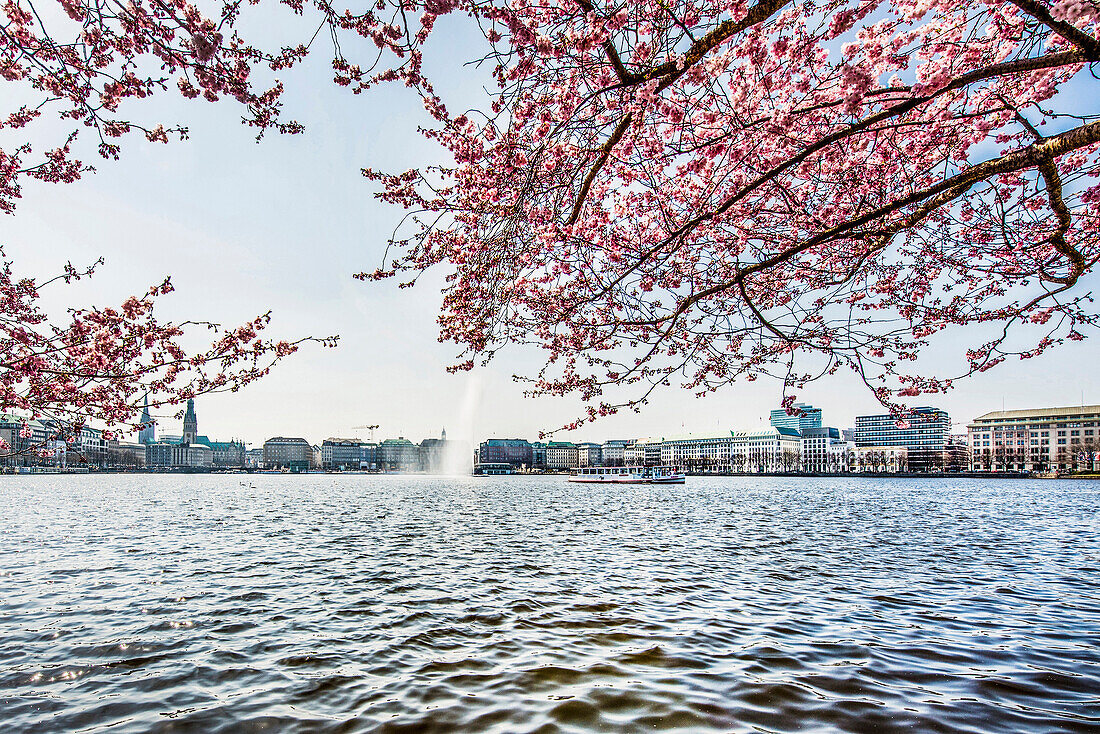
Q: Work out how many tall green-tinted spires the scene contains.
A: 2